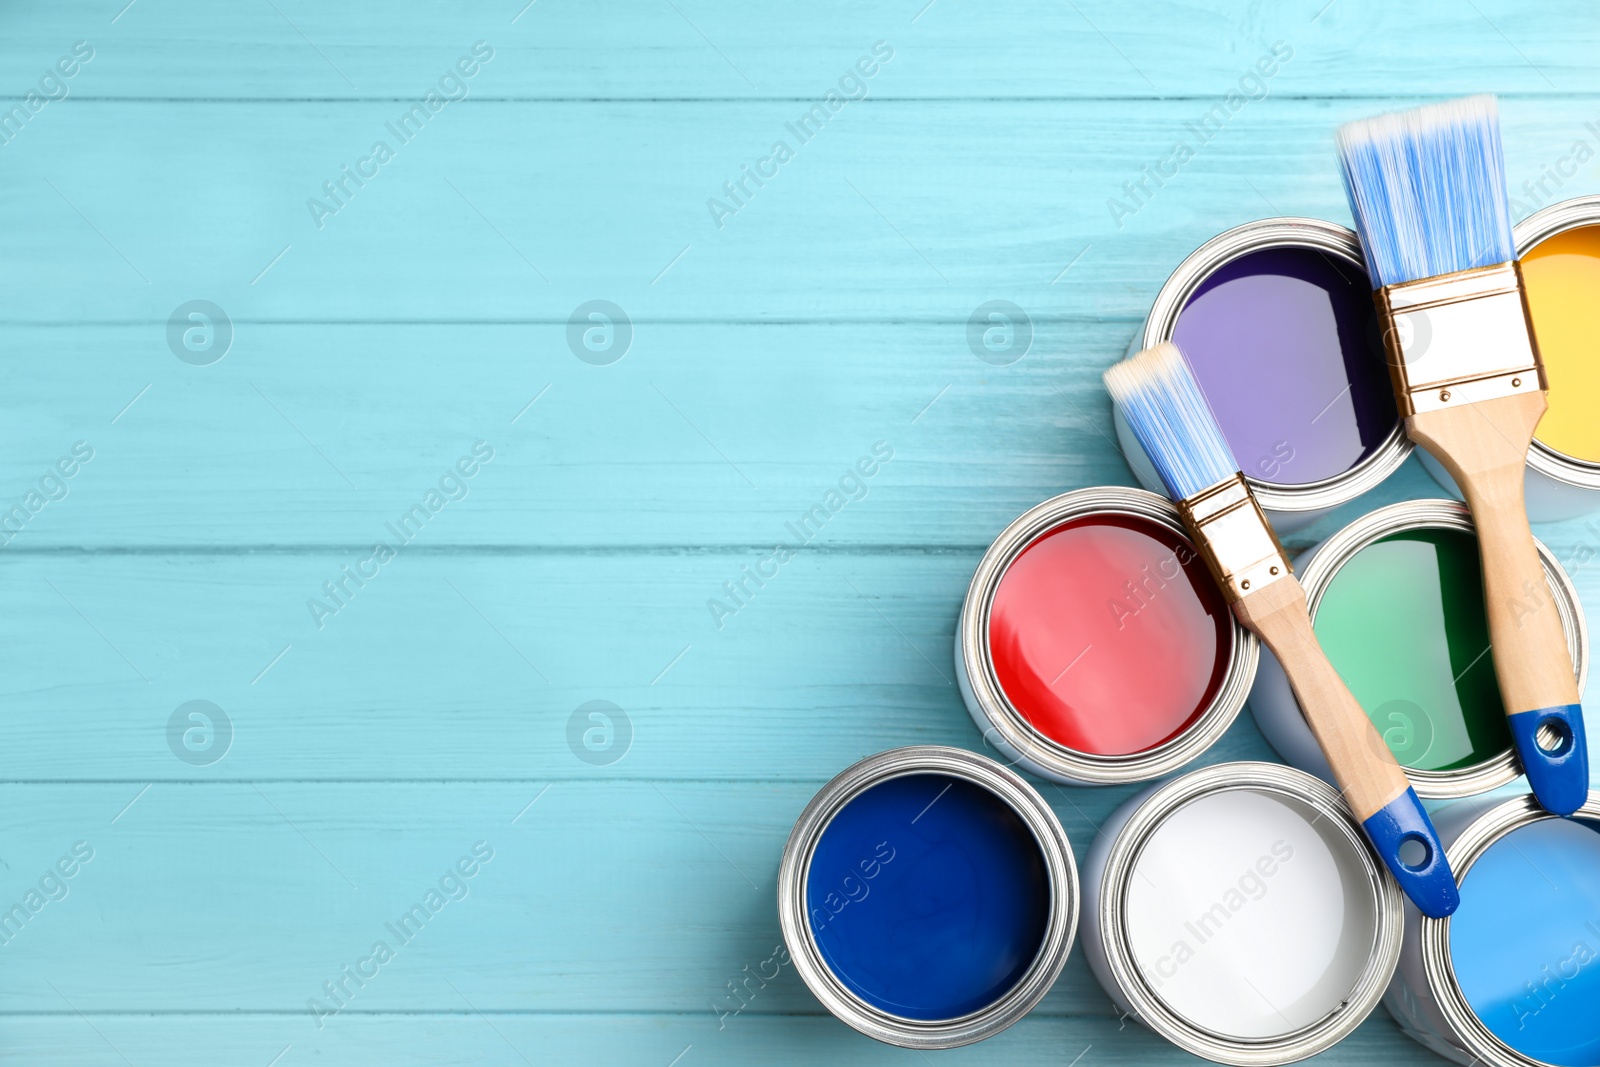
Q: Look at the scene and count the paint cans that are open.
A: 7